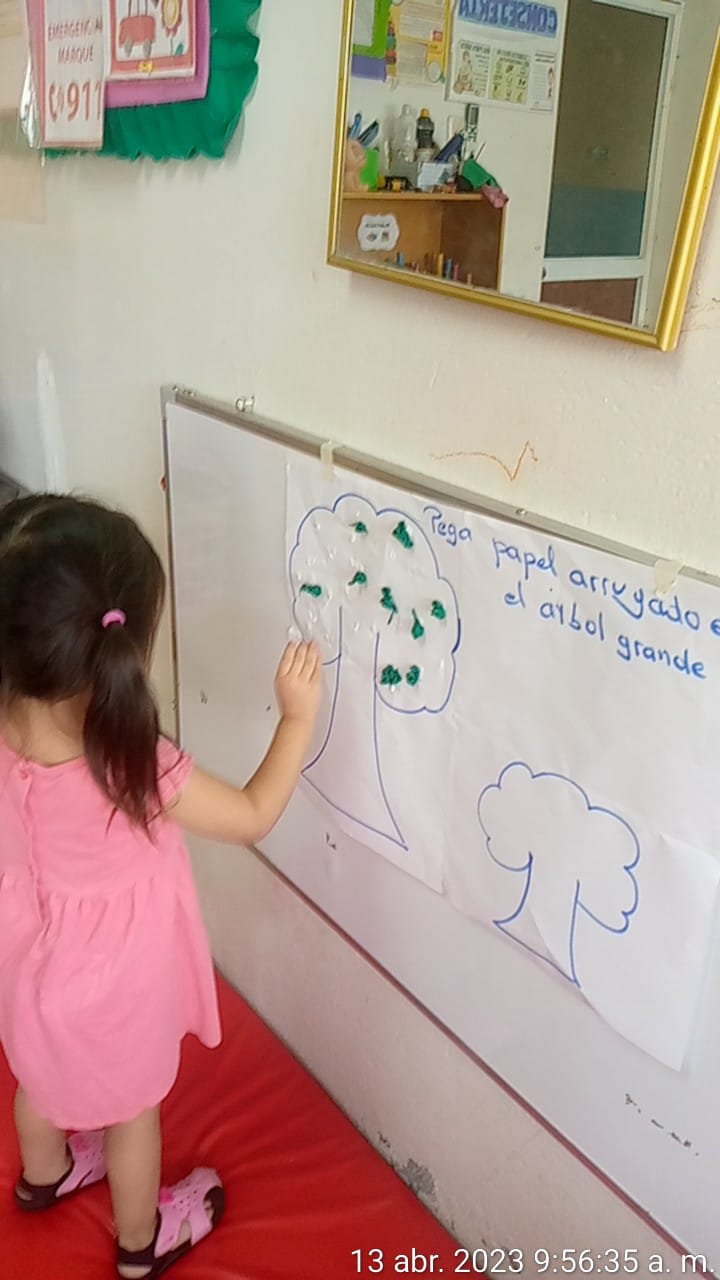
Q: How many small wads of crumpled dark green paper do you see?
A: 9